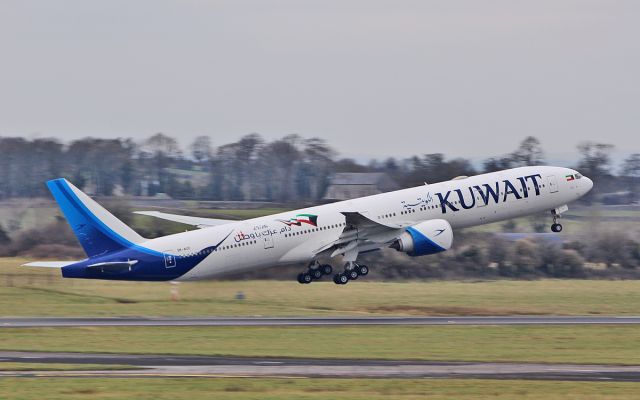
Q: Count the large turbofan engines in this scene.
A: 1